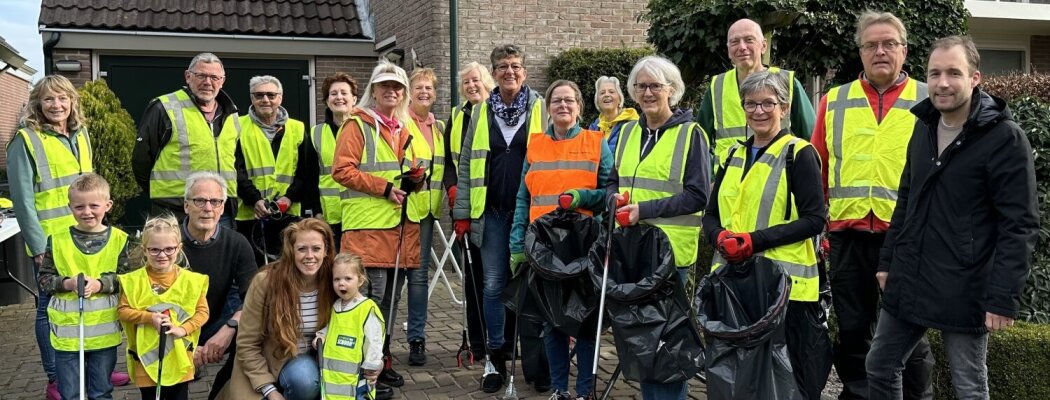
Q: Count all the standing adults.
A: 15